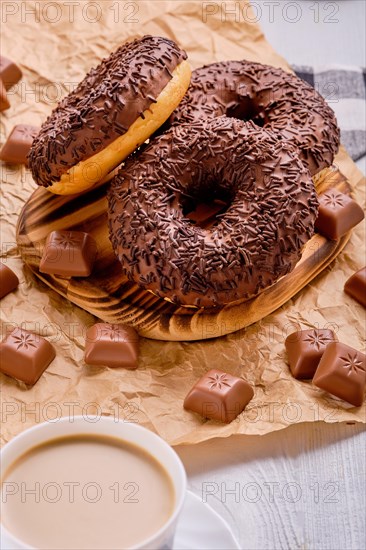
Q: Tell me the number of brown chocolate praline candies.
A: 12